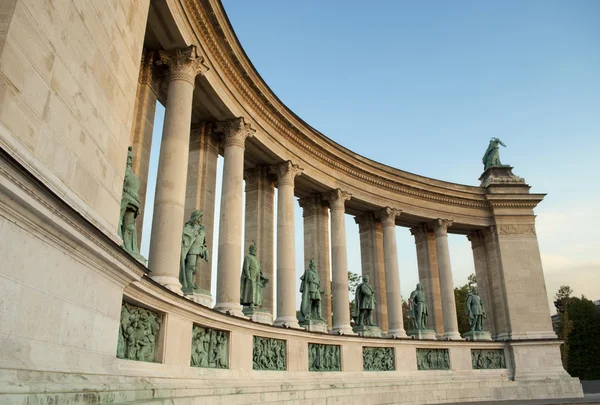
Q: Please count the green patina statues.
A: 8